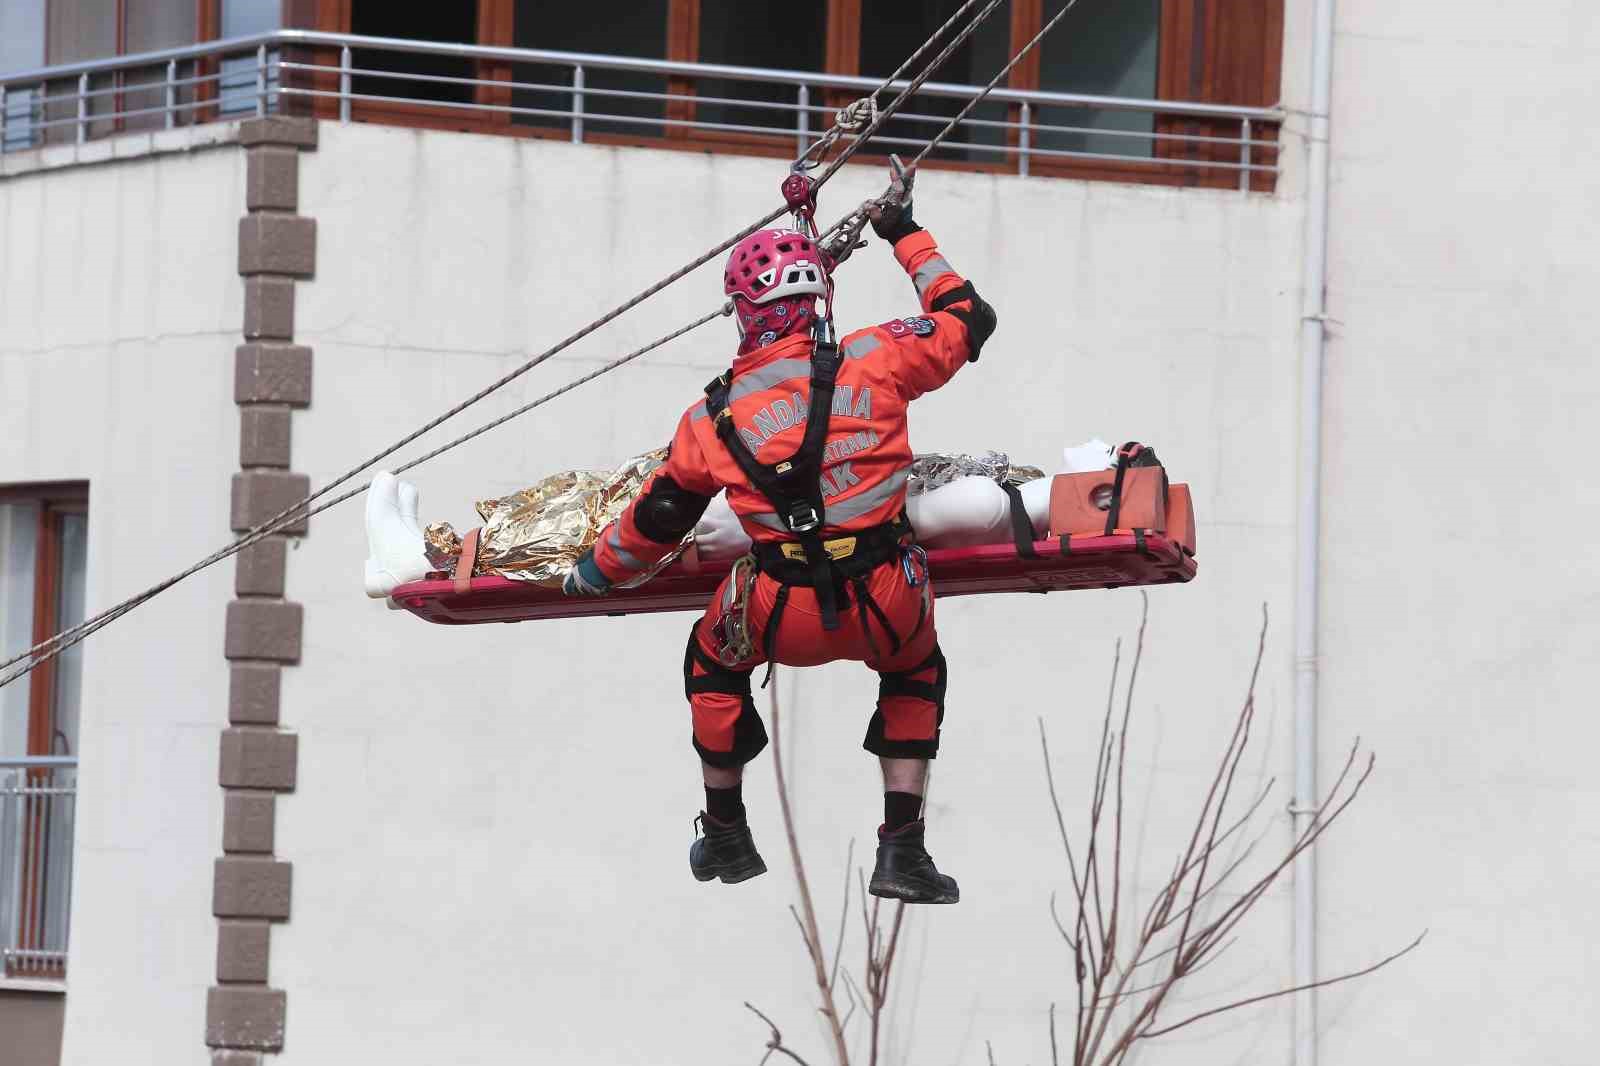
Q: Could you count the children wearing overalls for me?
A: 0